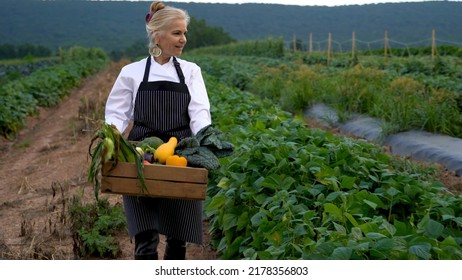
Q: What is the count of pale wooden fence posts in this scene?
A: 6